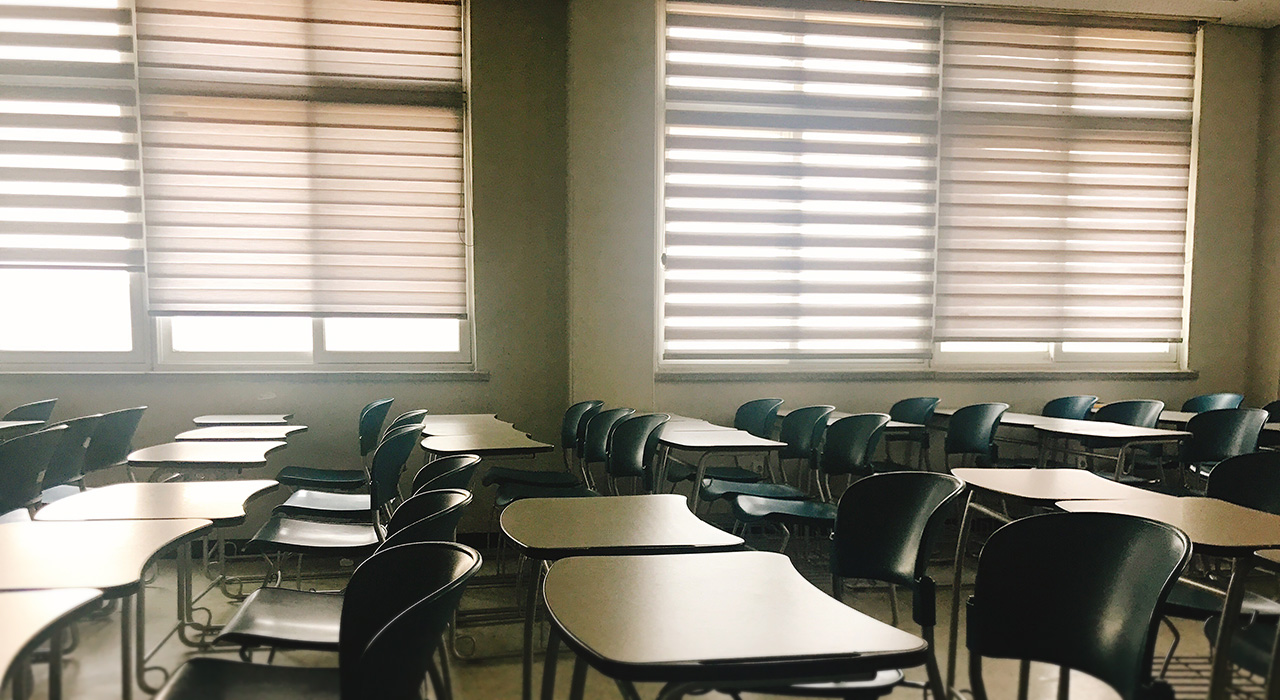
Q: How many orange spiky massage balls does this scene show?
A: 0